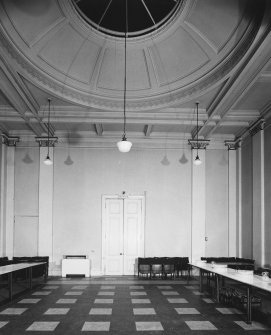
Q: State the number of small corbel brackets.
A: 2